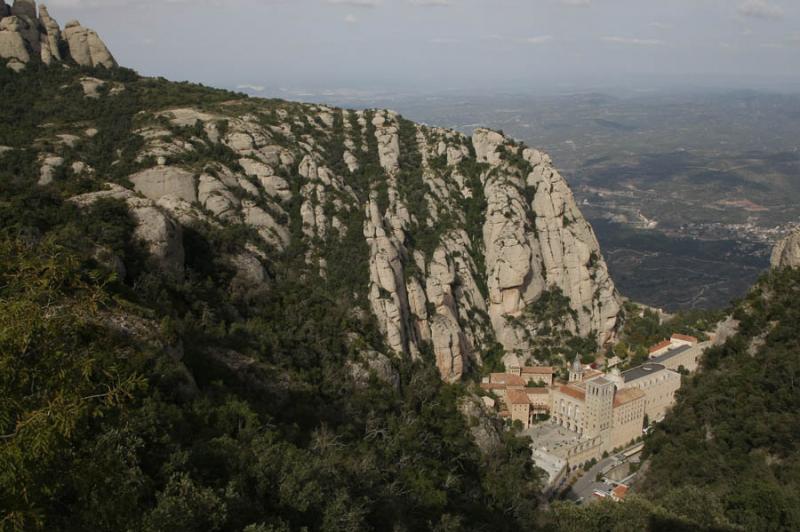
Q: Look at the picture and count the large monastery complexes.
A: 1